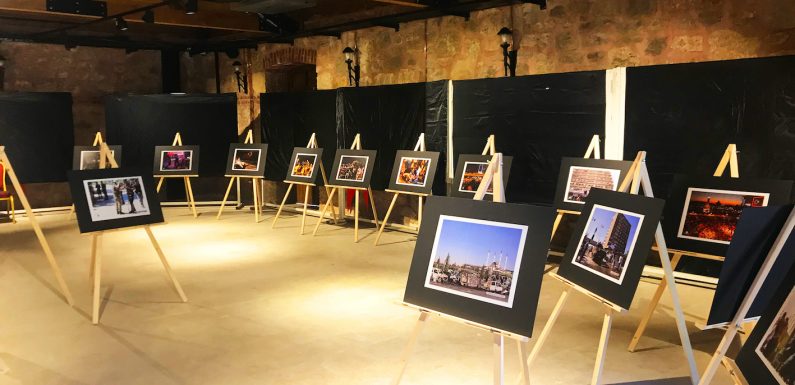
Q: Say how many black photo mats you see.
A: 13